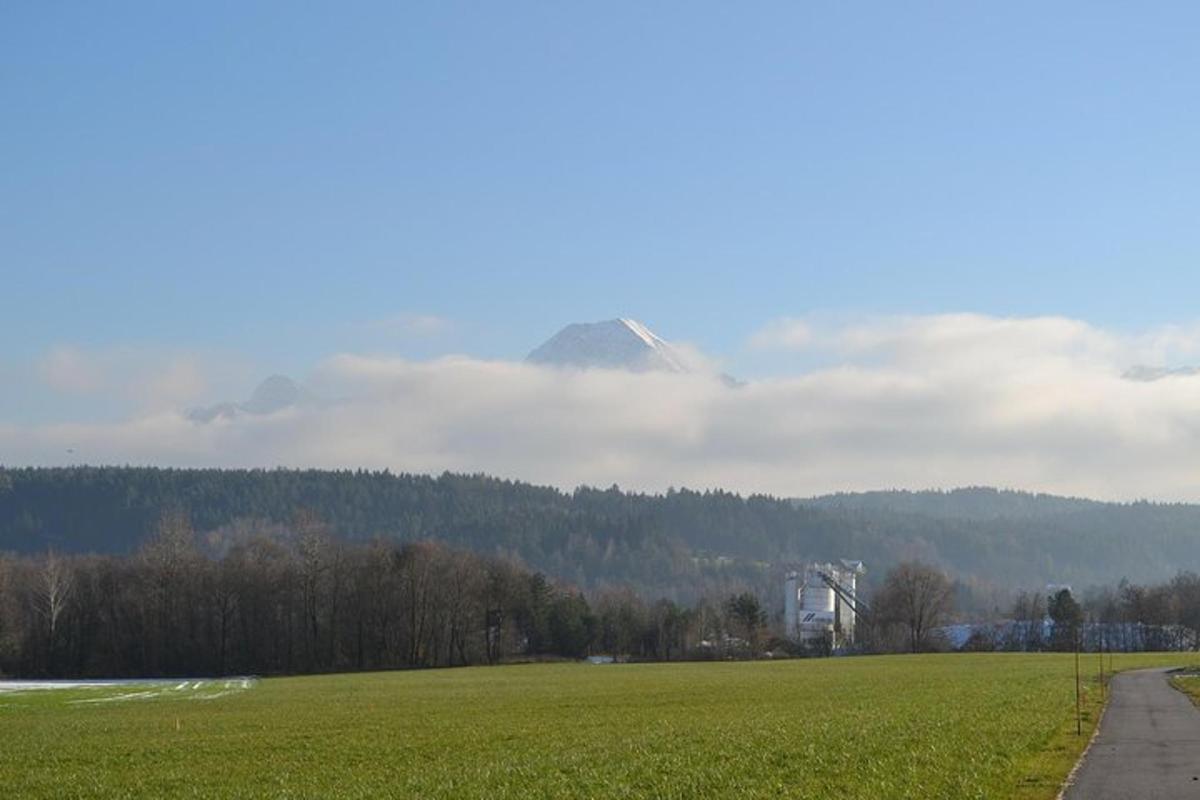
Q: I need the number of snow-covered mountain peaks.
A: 1